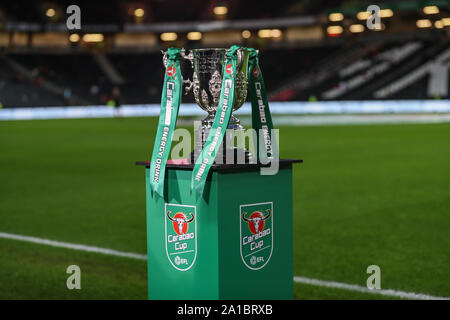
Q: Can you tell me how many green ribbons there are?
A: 3